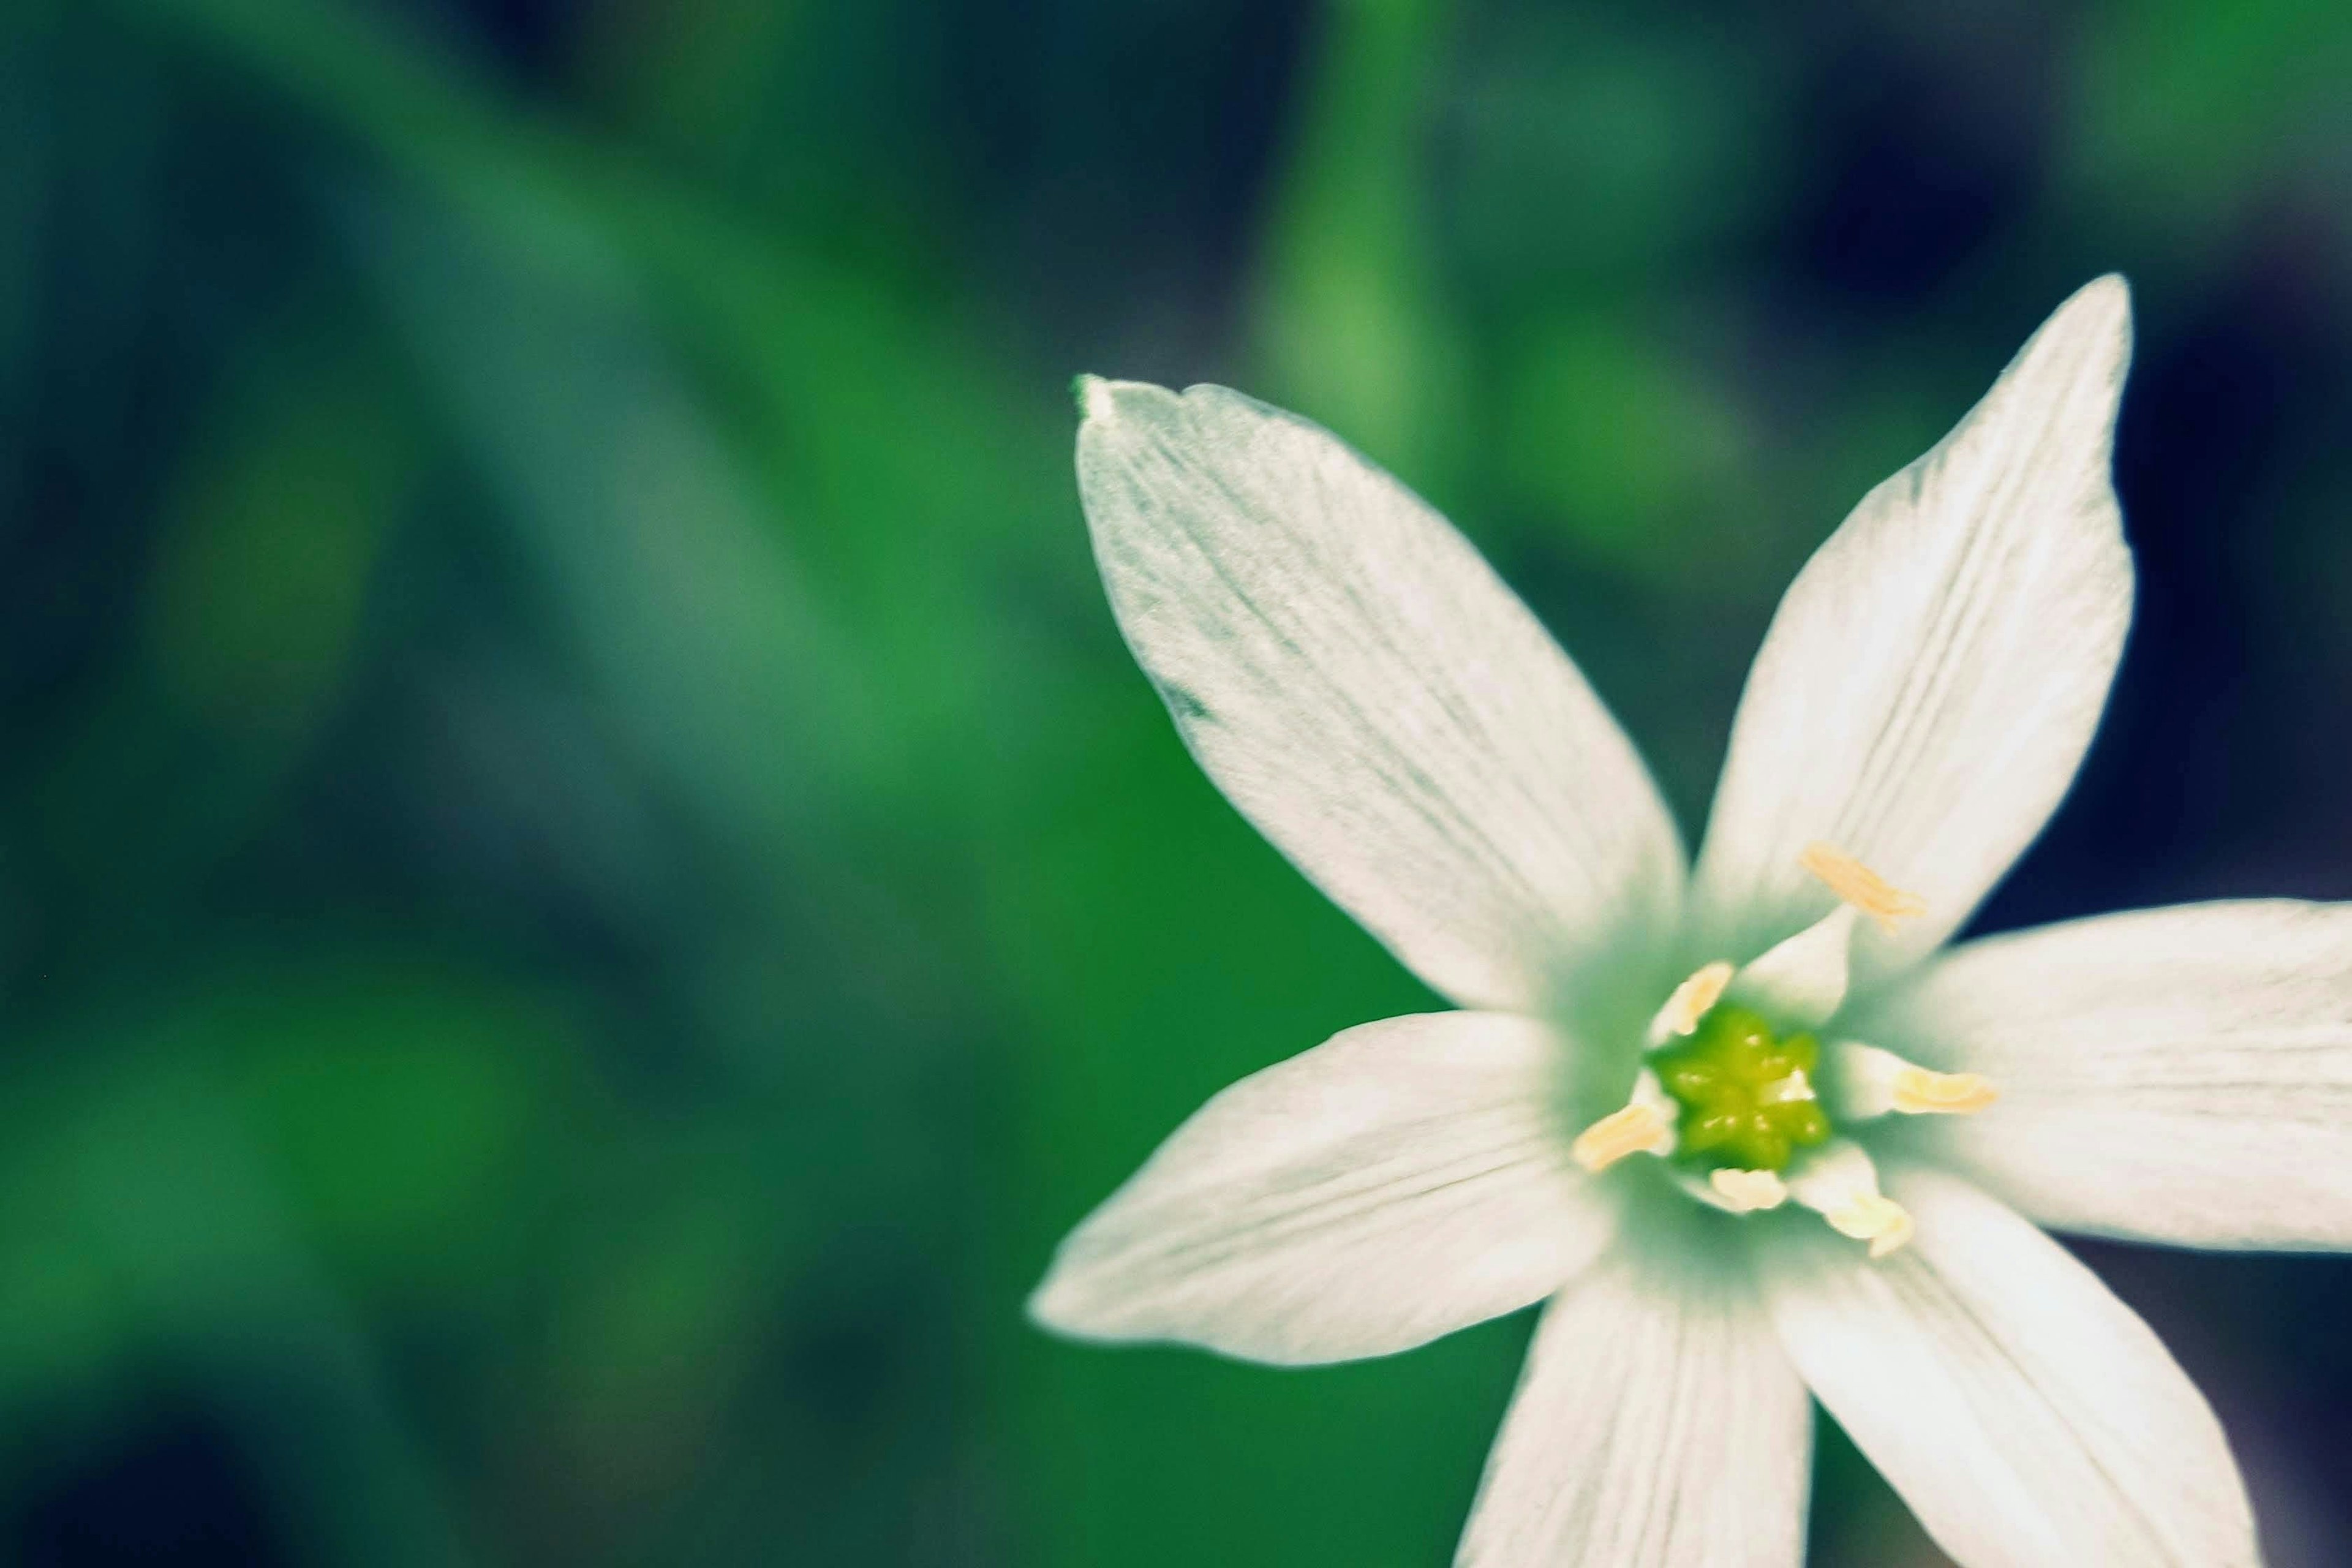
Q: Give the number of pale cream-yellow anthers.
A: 6